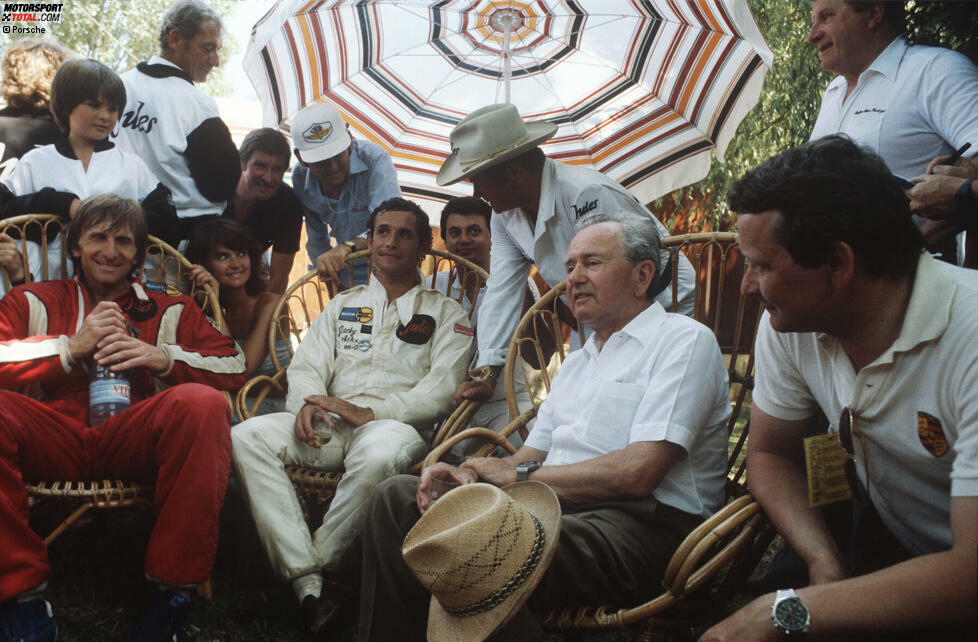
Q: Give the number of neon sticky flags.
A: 0